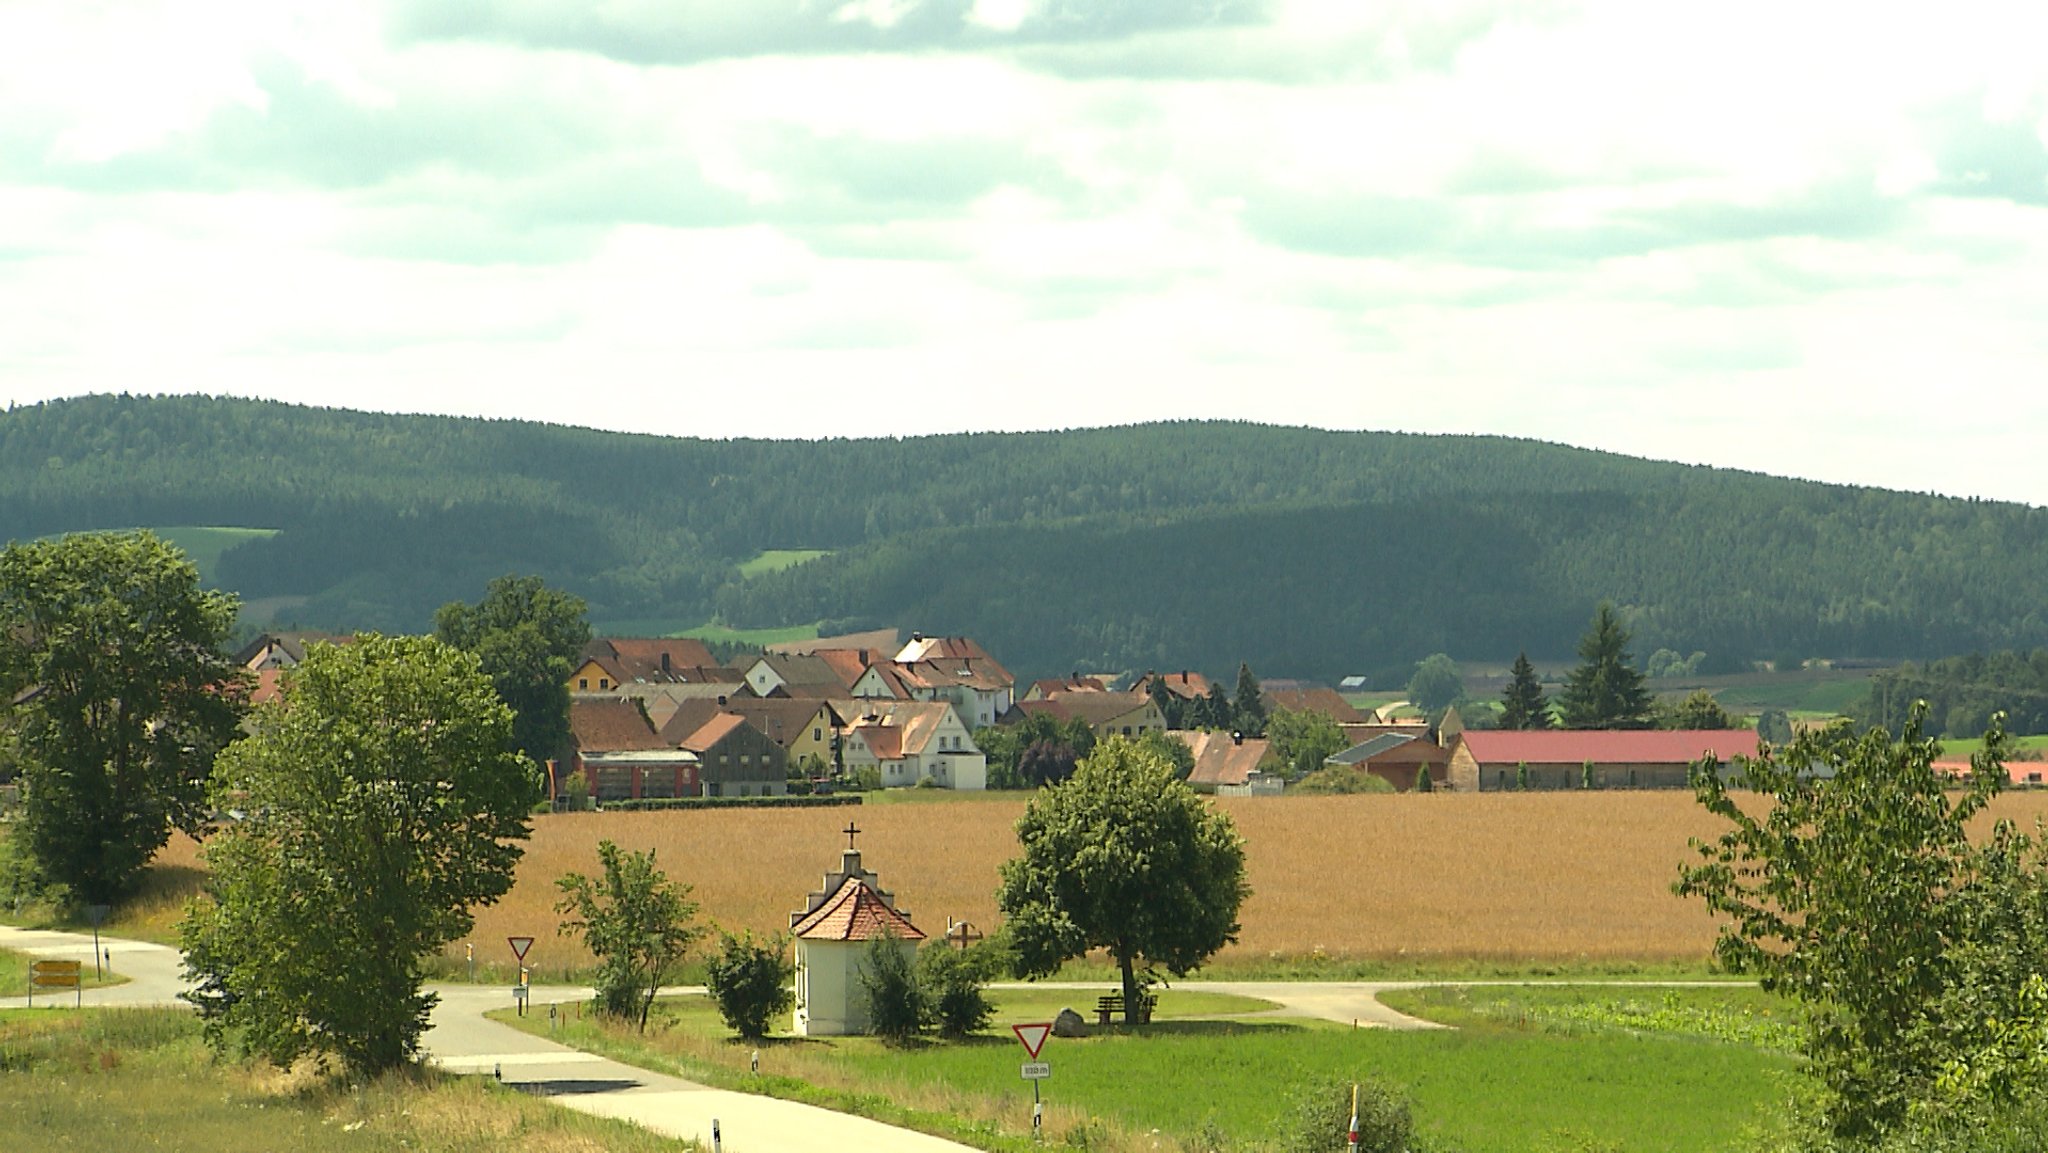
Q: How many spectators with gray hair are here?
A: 0